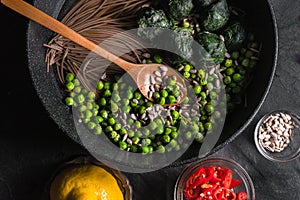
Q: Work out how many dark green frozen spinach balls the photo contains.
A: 7